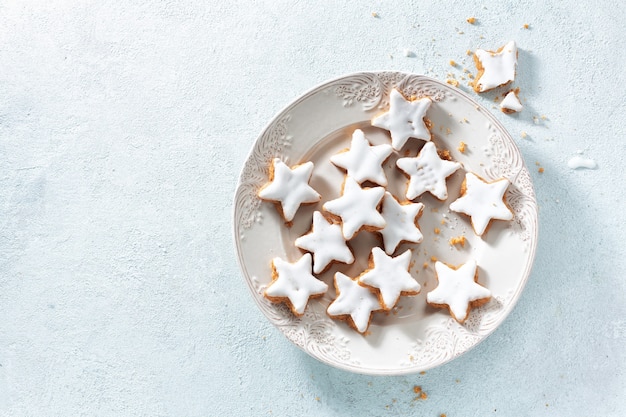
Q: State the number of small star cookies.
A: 13